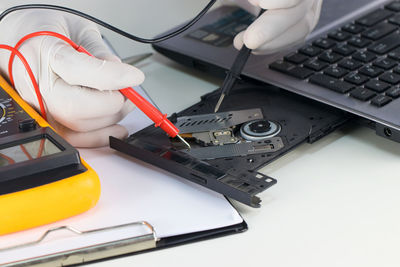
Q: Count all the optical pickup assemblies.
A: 1